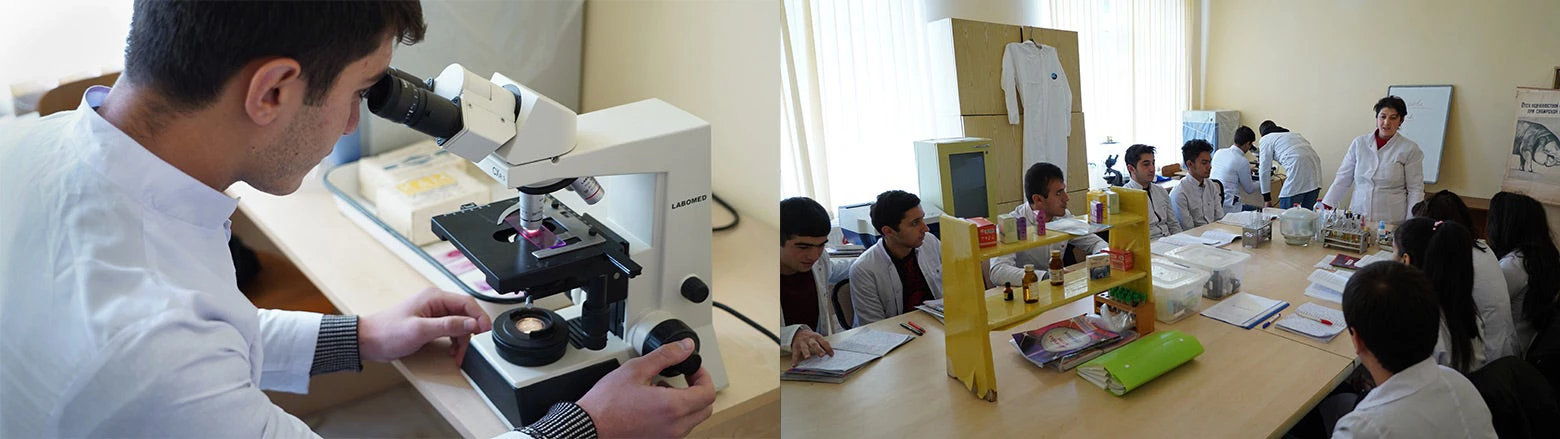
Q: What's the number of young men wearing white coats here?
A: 9